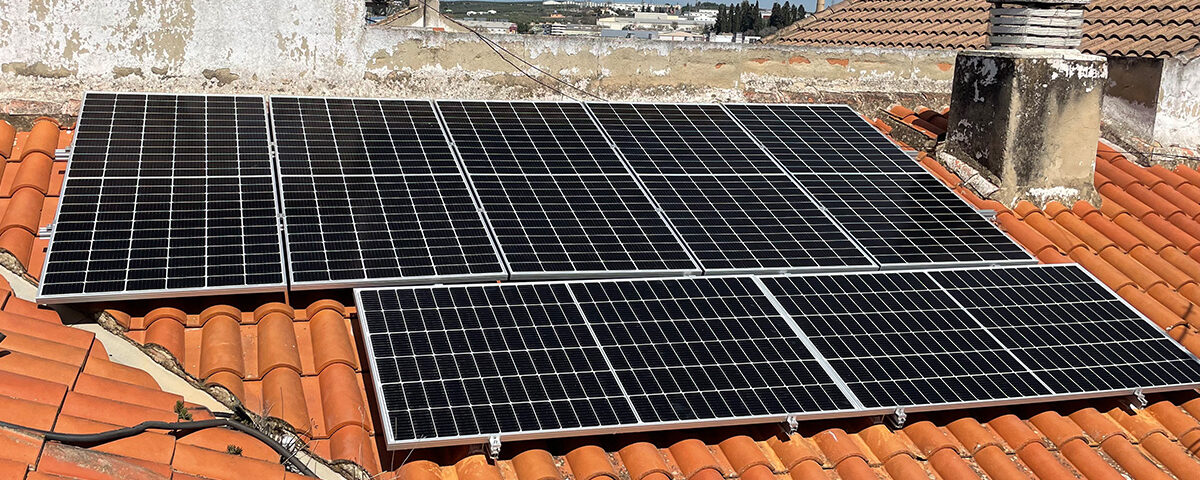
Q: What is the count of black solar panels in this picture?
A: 7